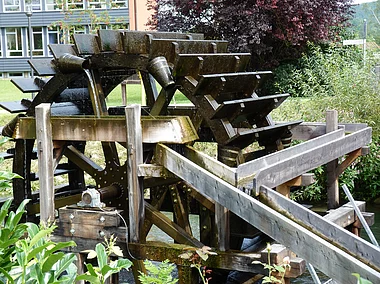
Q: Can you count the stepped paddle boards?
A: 12